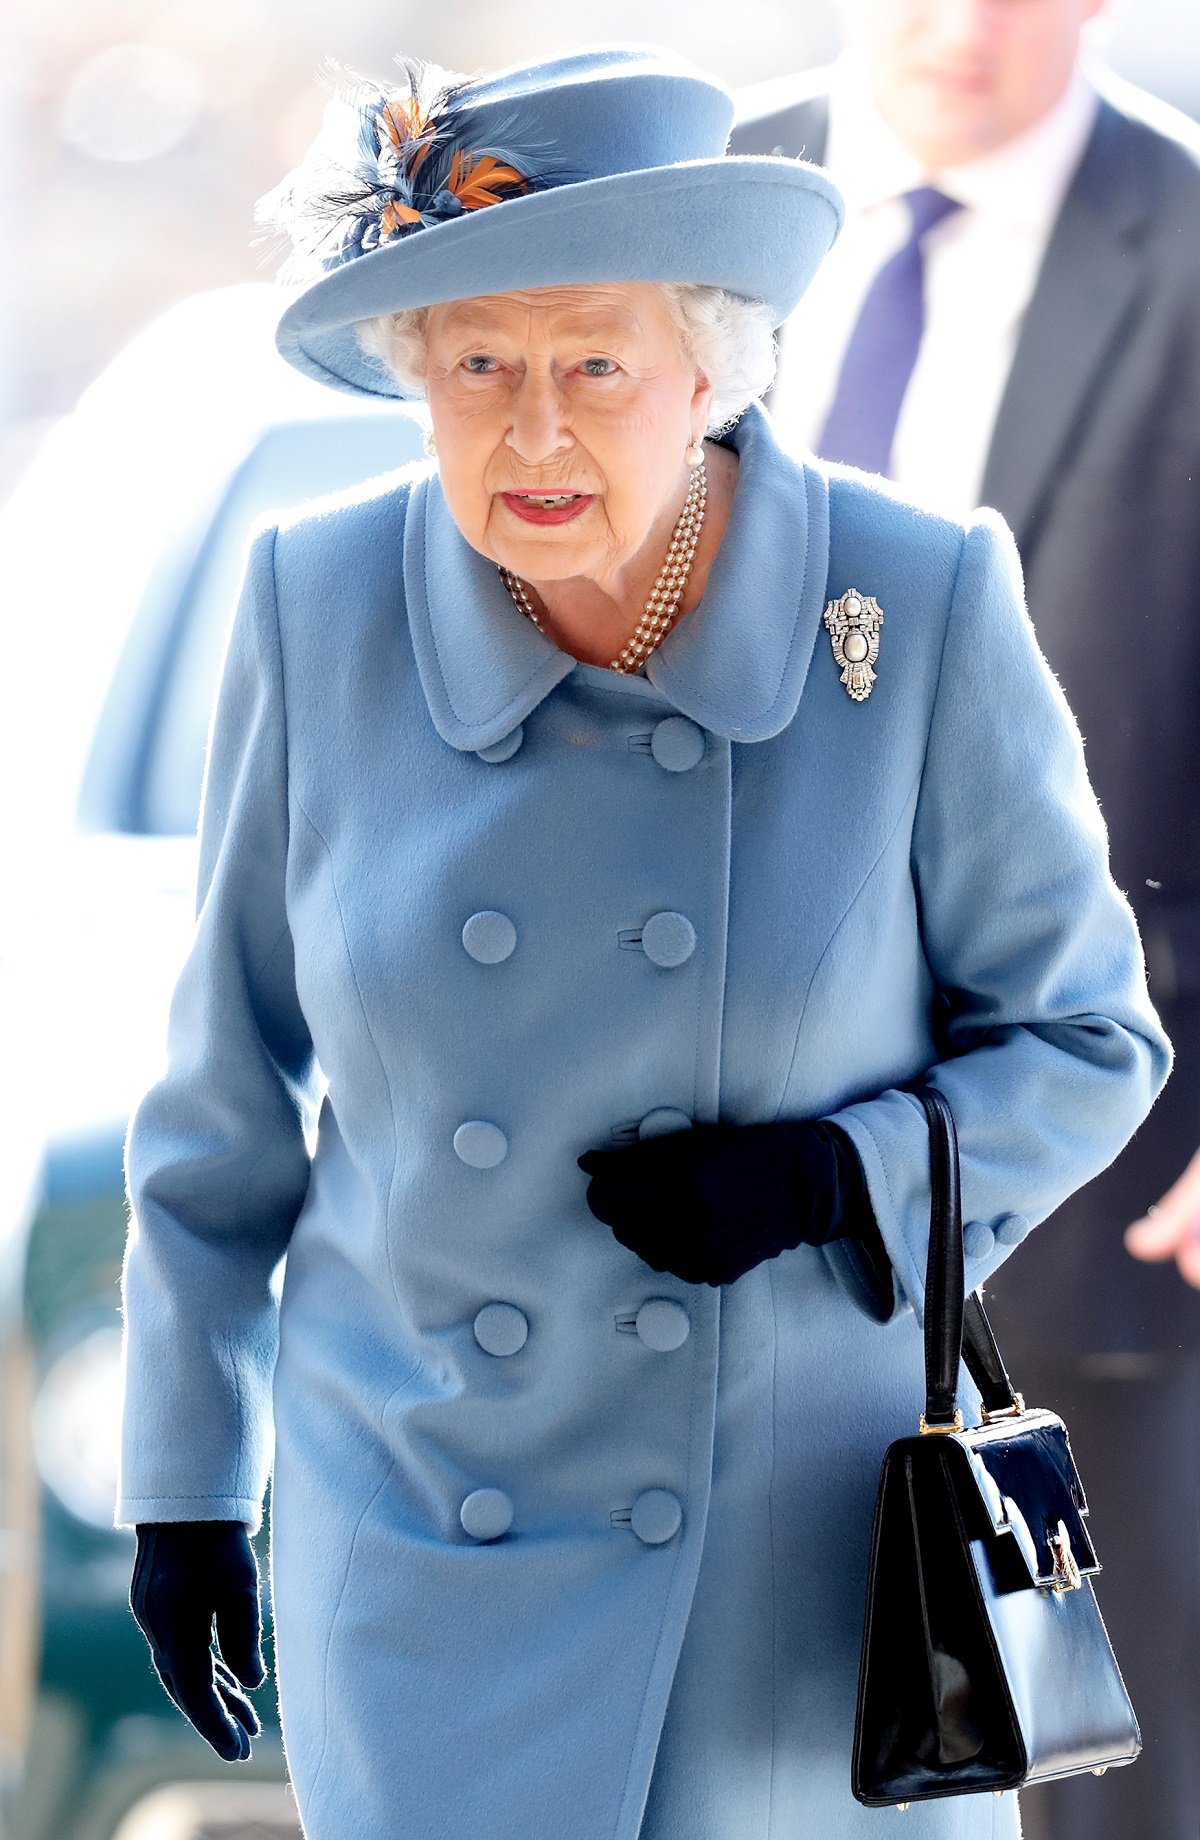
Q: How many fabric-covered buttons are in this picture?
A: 12